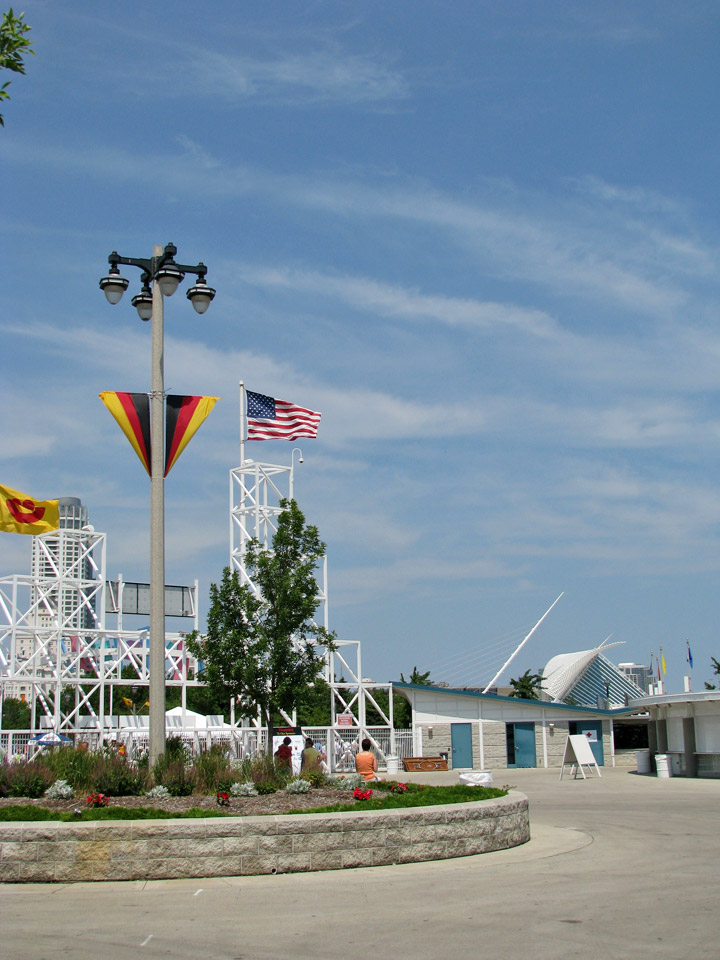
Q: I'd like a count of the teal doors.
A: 3